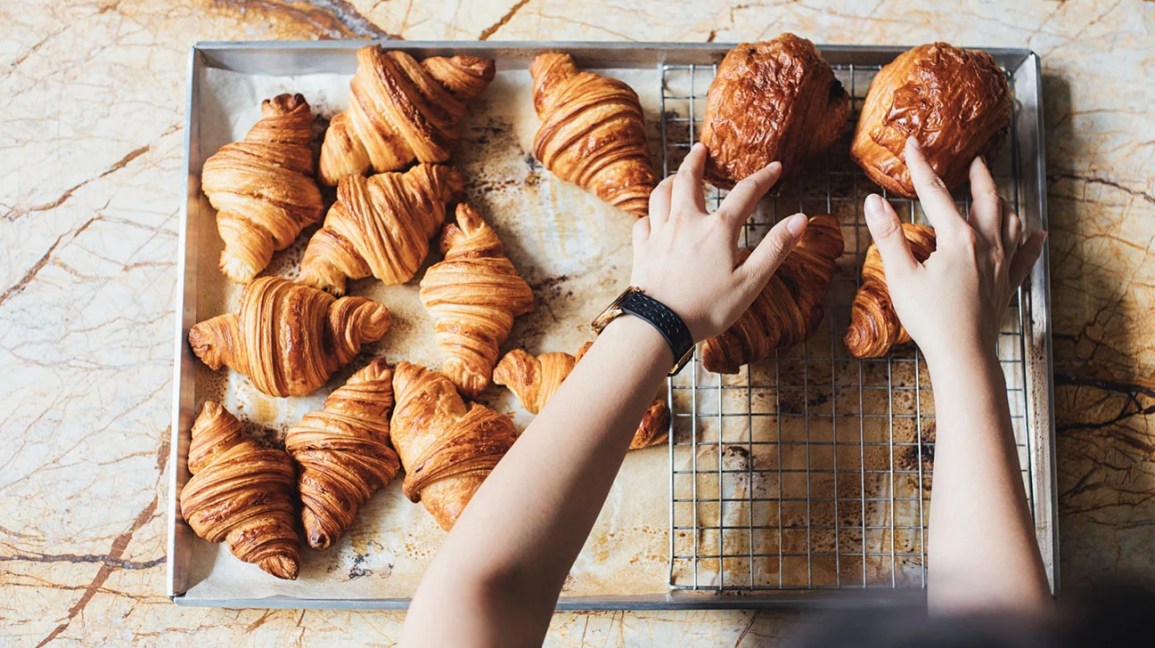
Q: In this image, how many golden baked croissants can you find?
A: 12